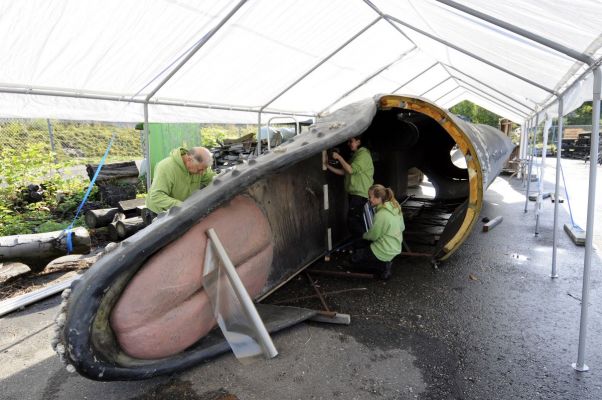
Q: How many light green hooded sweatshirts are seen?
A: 3